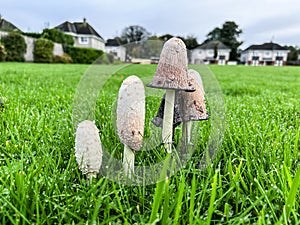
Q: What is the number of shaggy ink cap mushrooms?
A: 5